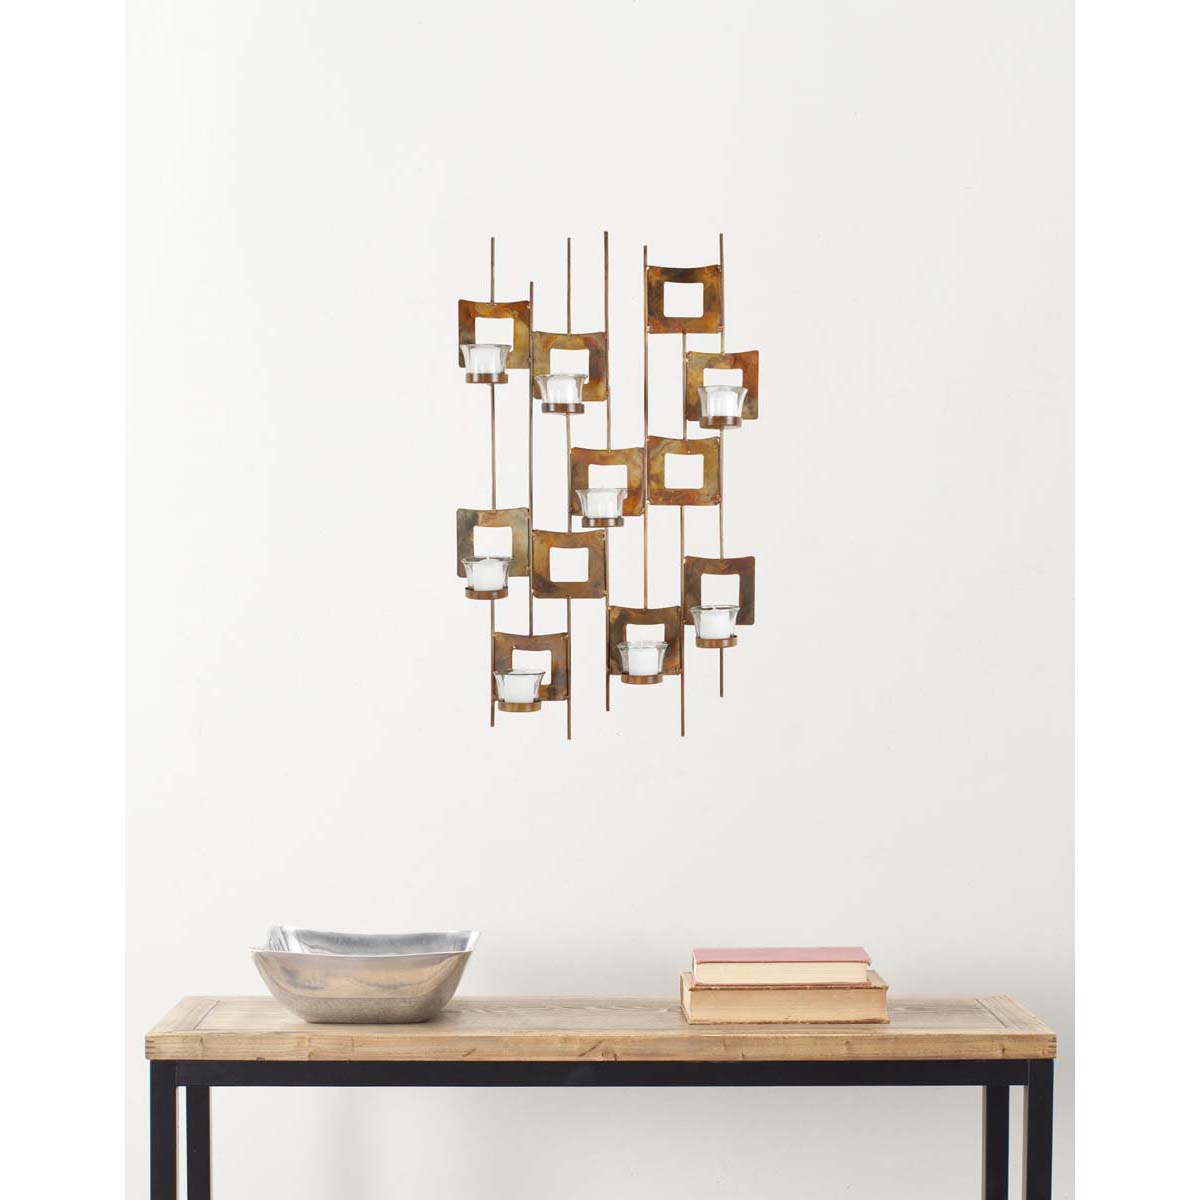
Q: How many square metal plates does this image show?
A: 11